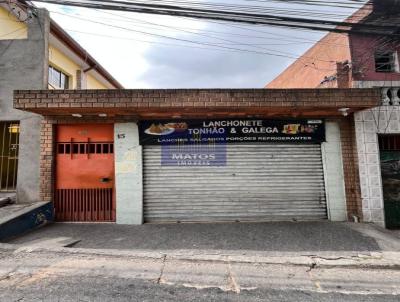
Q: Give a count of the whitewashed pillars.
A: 2